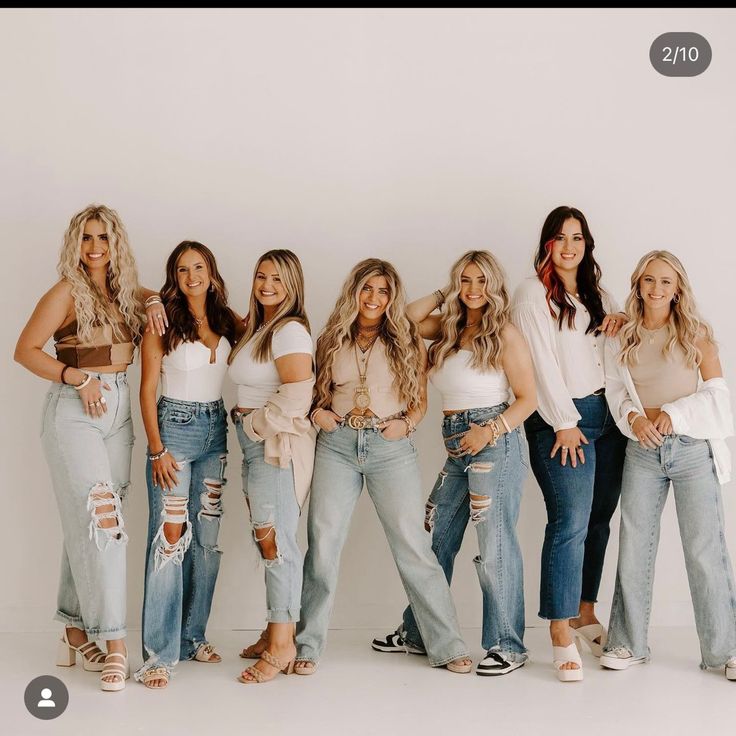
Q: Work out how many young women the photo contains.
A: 7